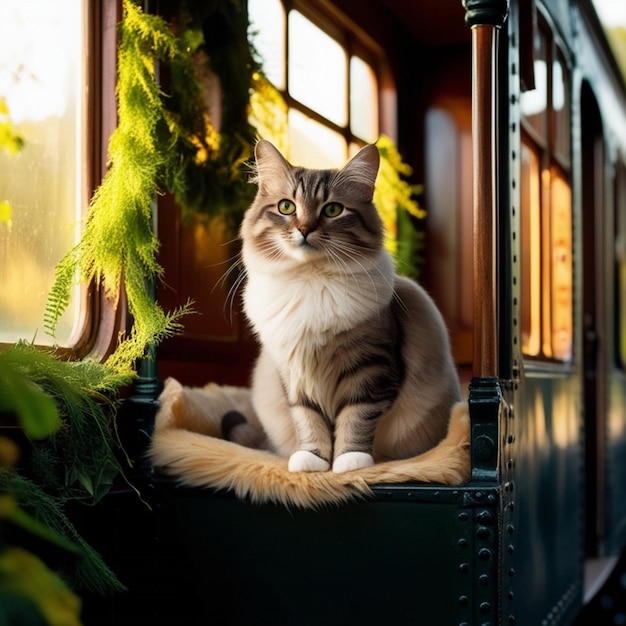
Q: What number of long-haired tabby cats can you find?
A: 1